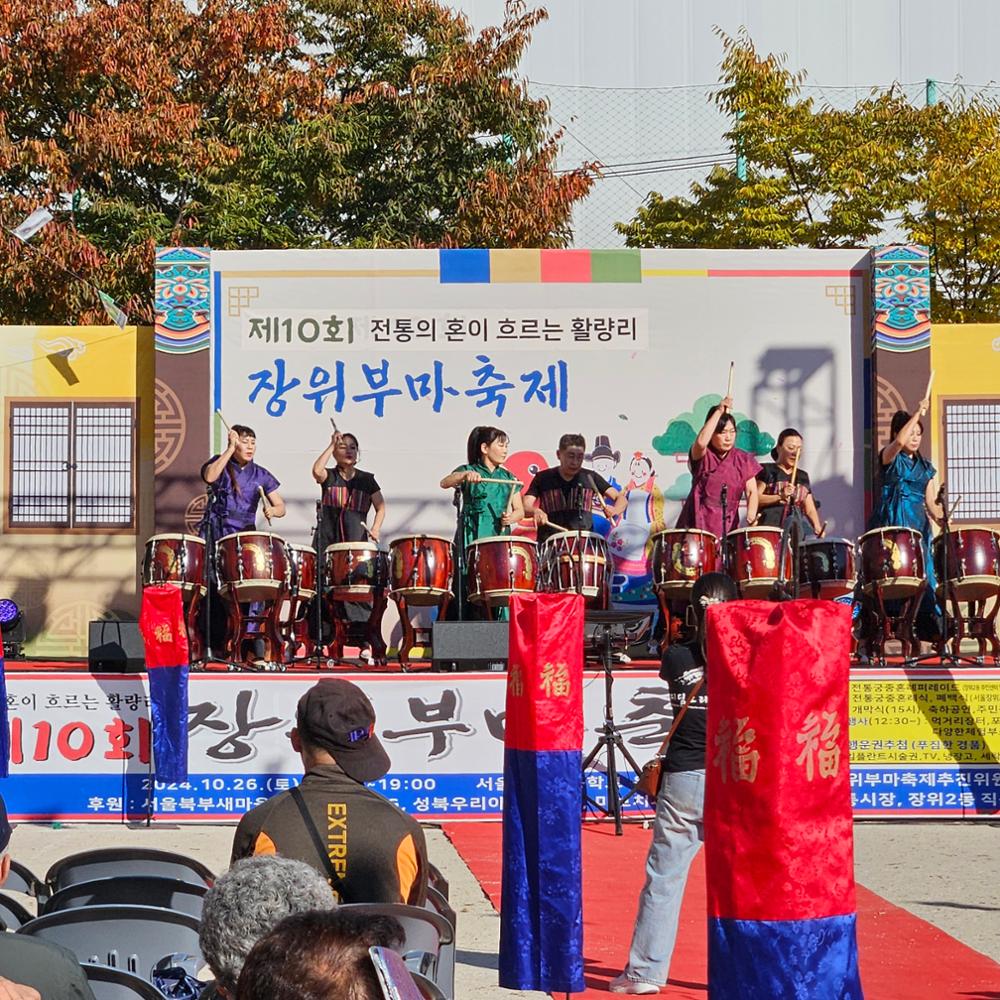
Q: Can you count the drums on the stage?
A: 12